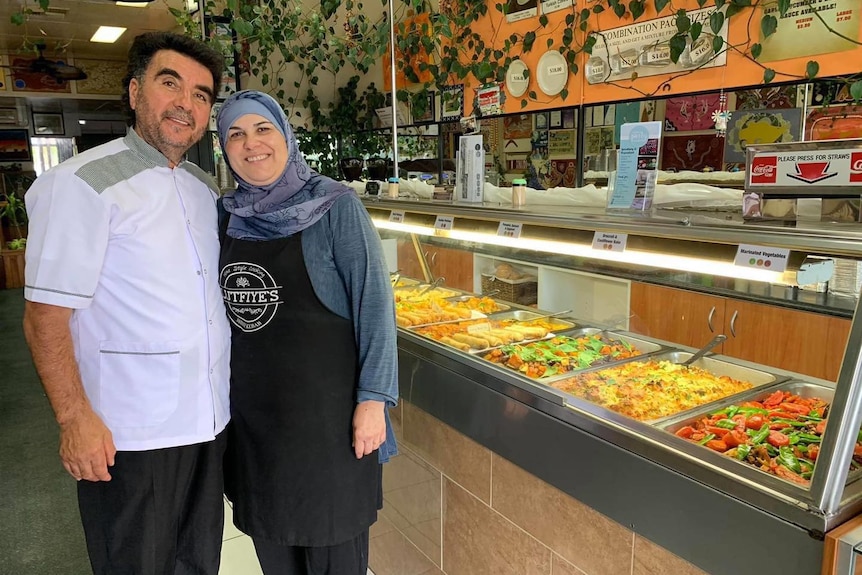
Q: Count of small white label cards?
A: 5